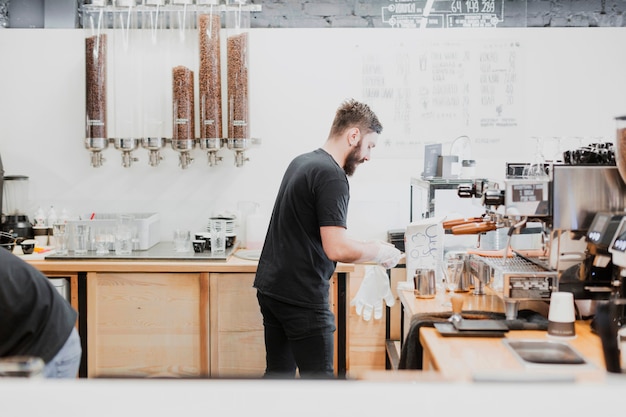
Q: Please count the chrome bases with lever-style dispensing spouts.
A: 6